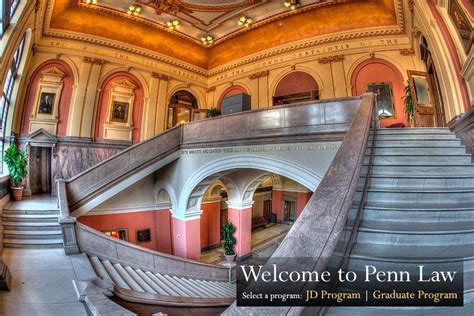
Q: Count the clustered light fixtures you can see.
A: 6